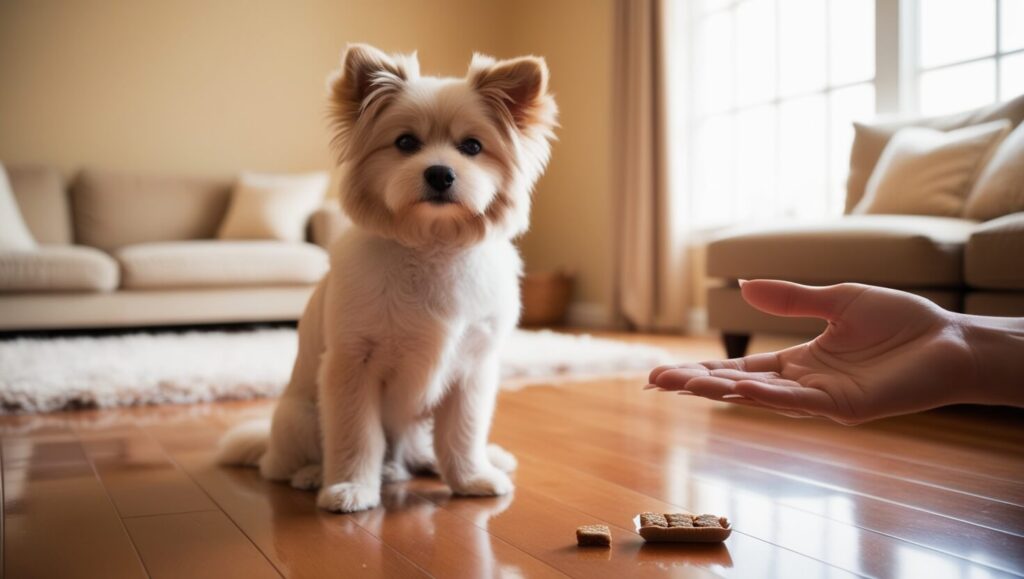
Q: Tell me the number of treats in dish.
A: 3